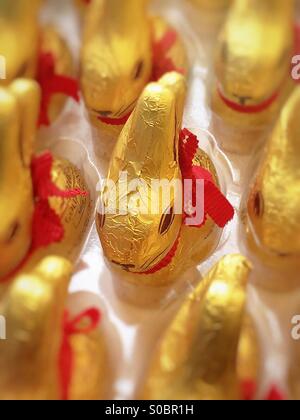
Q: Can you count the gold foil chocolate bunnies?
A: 8